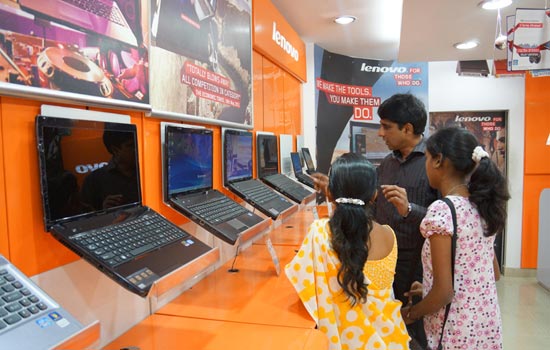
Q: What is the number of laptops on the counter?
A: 7